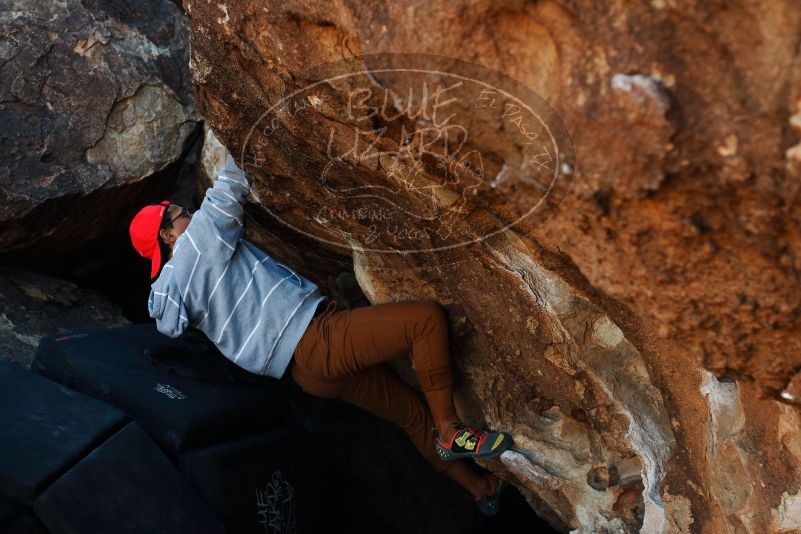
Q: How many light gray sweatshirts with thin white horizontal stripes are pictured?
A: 1